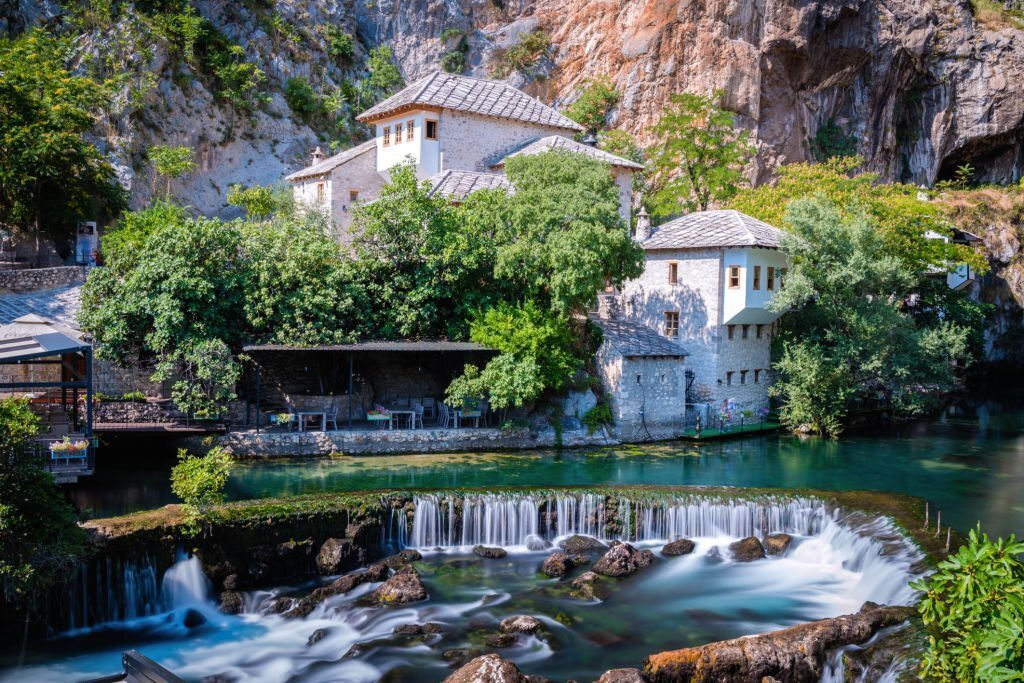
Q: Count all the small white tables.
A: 3